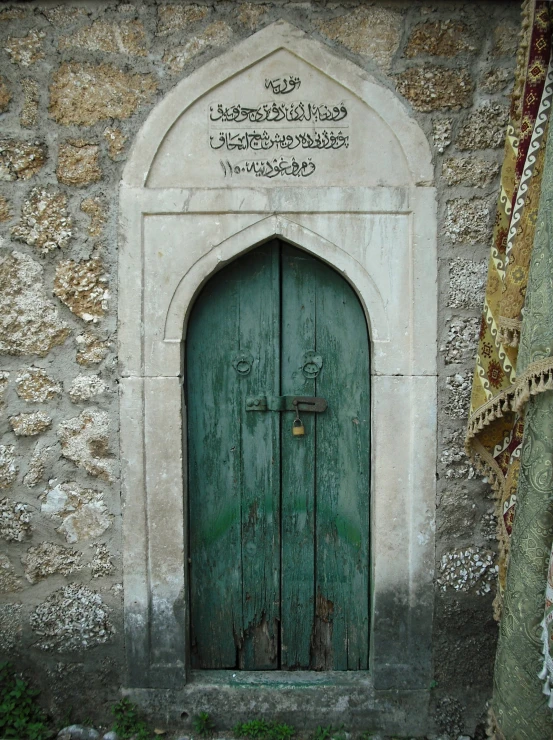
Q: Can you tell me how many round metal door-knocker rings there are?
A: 2